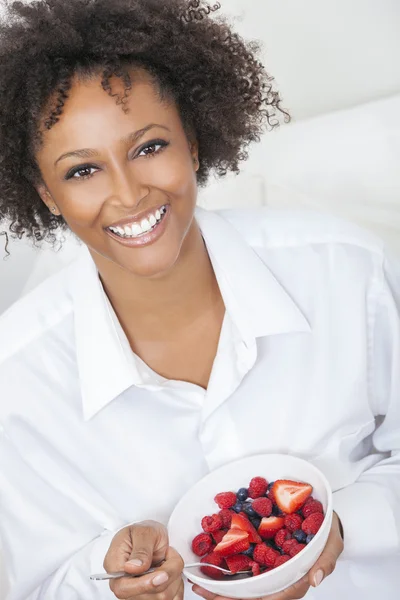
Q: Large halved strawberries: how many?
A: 1